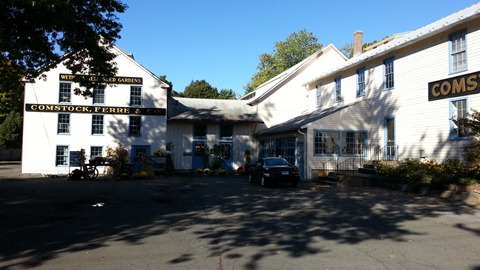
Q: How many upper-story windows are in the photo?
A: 11